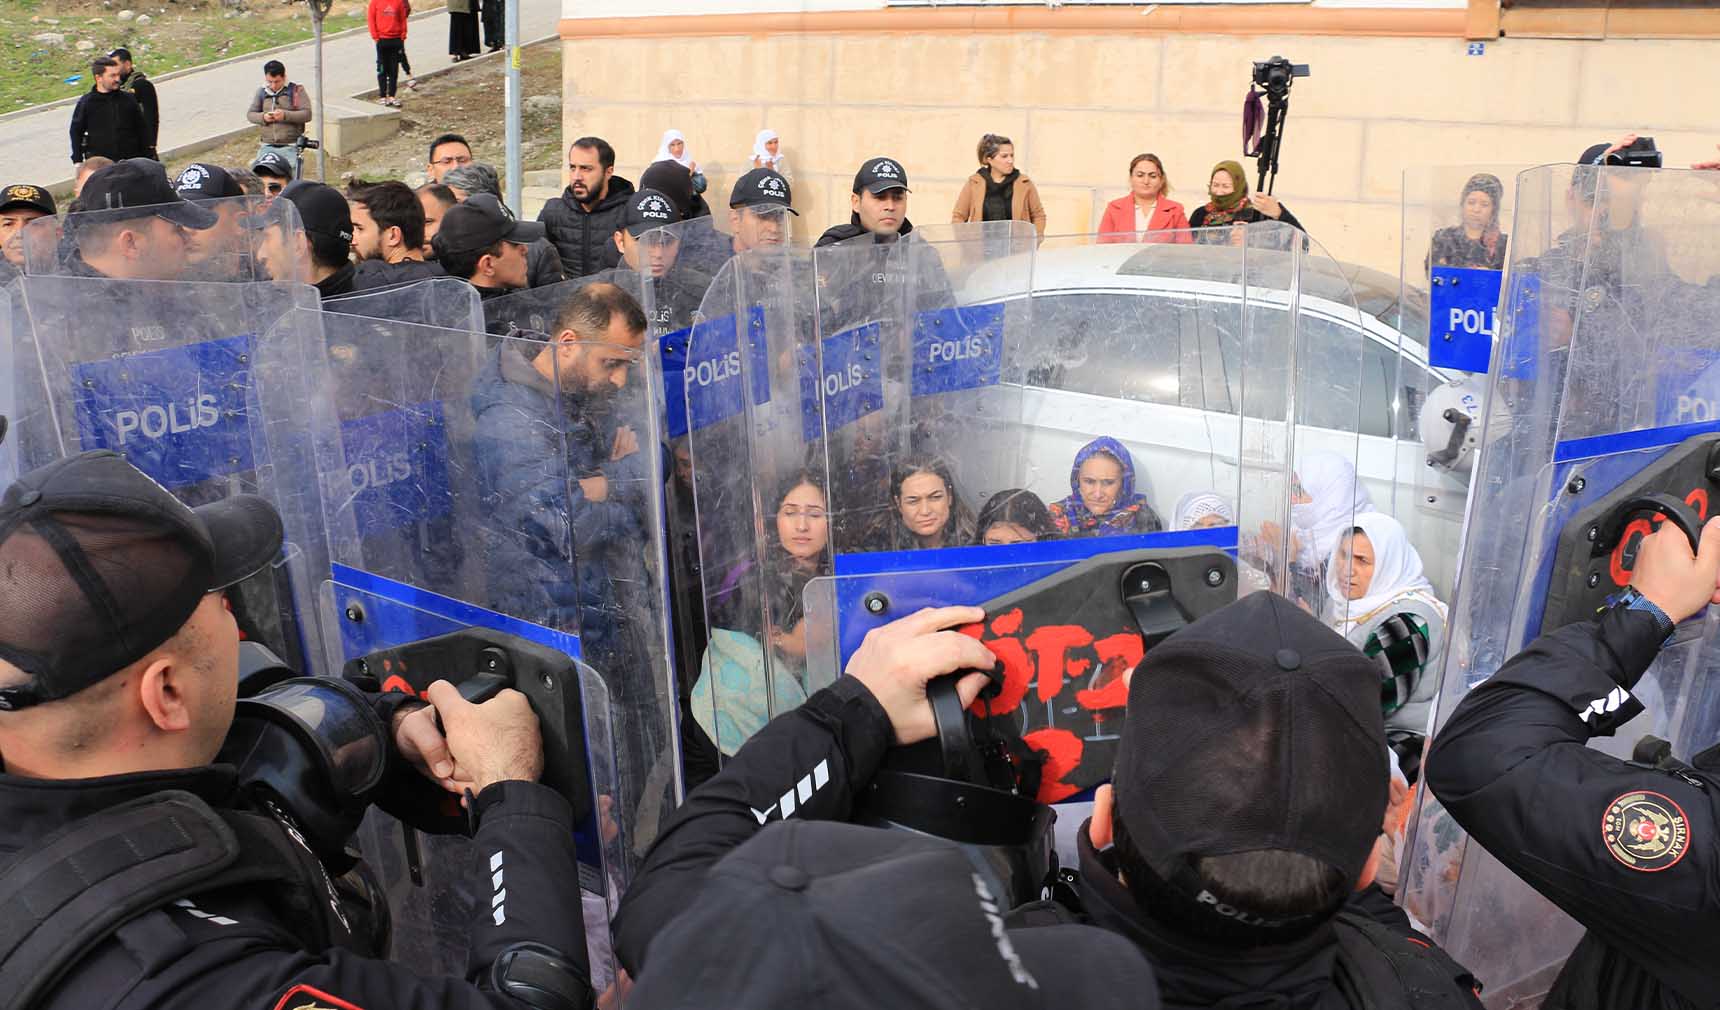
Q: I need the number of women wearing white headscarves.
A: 5